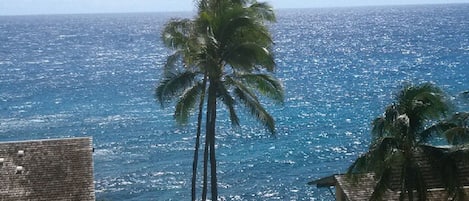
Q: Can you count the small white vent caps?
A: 3